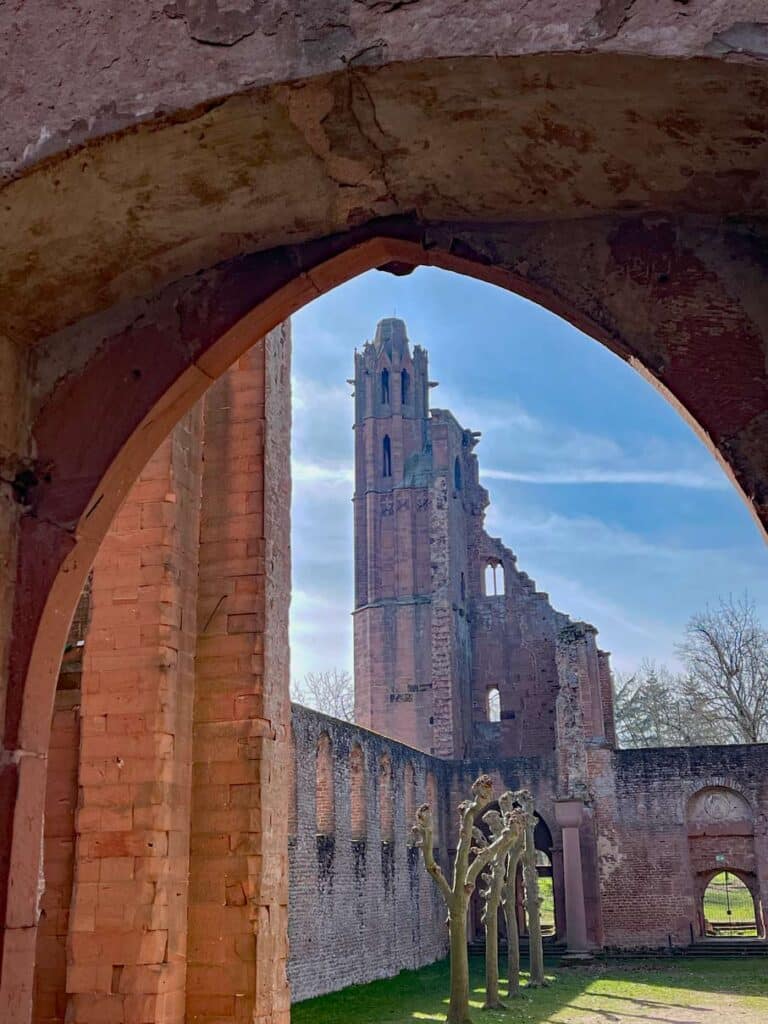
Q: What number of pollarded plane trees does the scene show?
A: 4